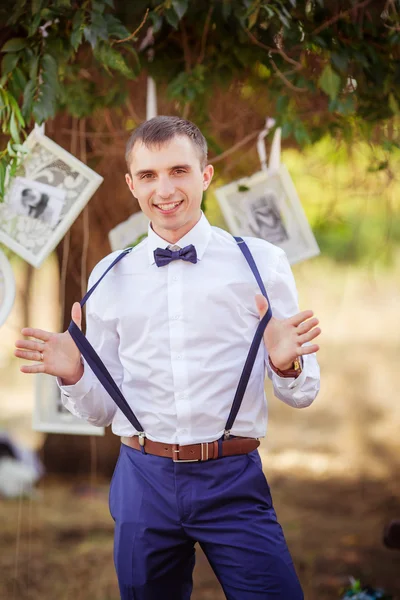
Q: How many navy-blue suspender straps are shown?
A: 2